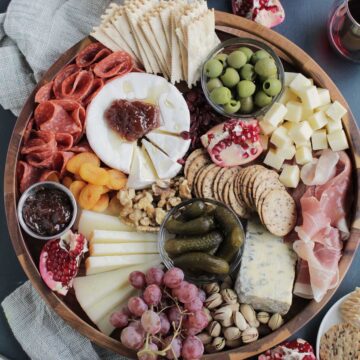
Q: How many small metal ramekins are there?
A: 1